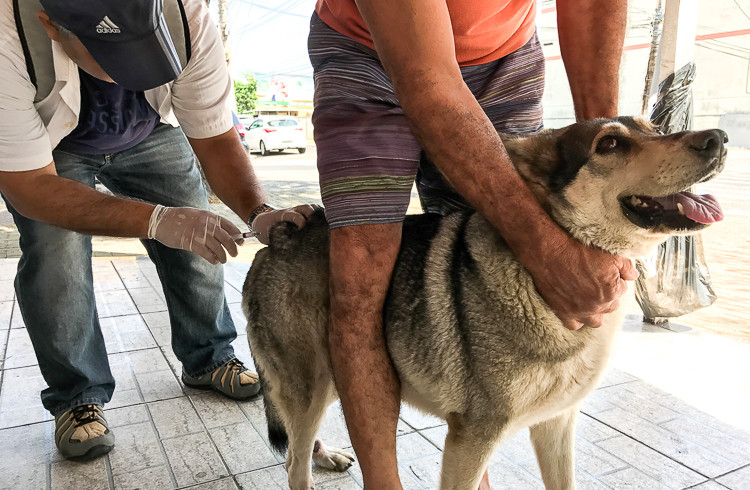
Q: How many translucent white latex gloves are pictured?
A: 2